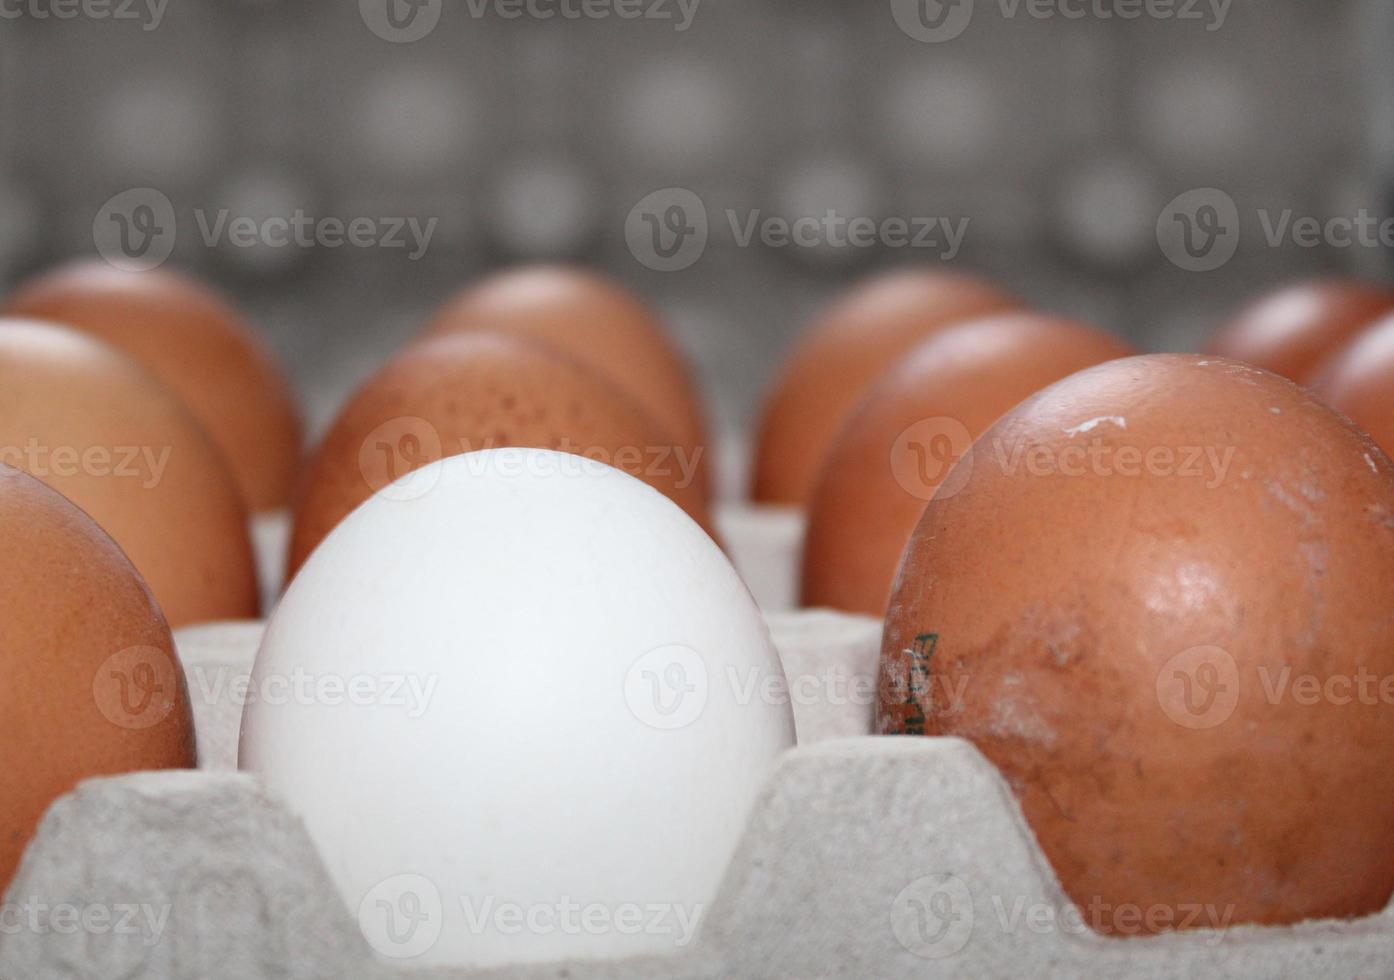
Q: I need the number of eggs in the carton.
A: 11